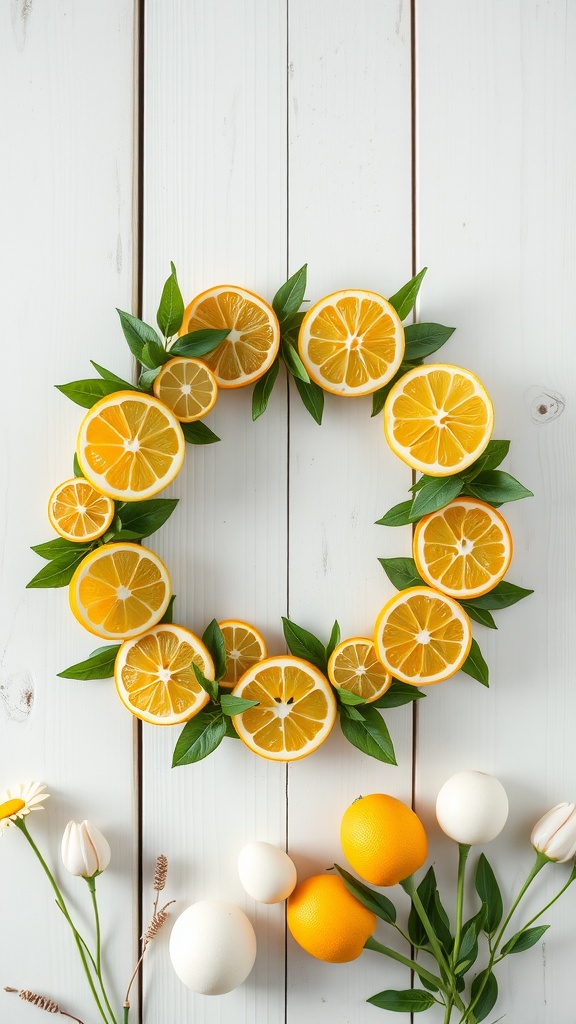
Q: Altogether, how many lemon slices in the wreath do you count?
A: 13